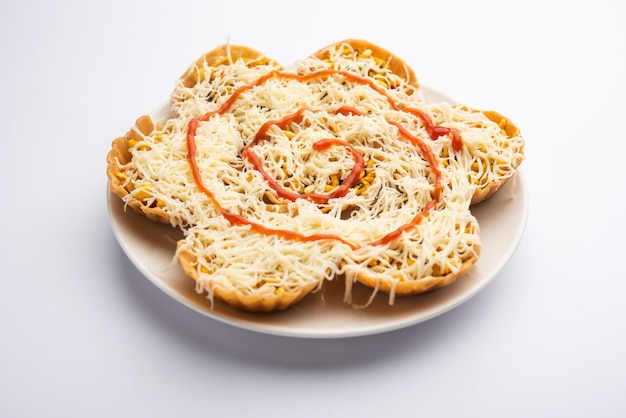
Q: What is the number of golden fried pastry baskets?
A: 7